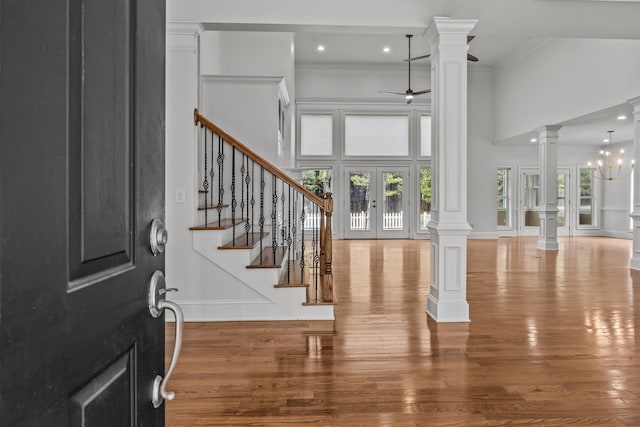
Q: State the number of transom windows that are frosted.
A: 3